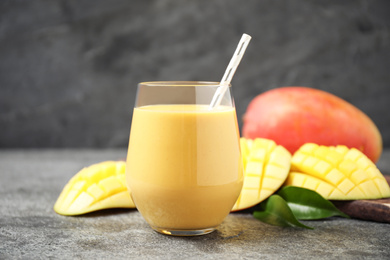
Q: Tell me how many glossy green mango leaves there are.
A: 2